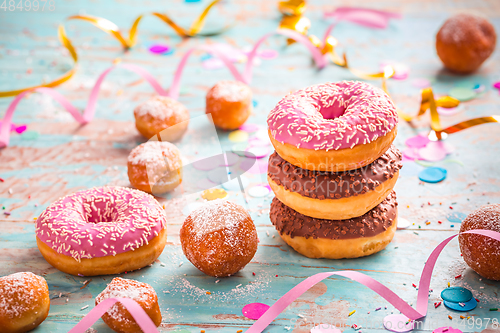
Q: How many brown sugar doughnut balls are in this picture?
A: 8